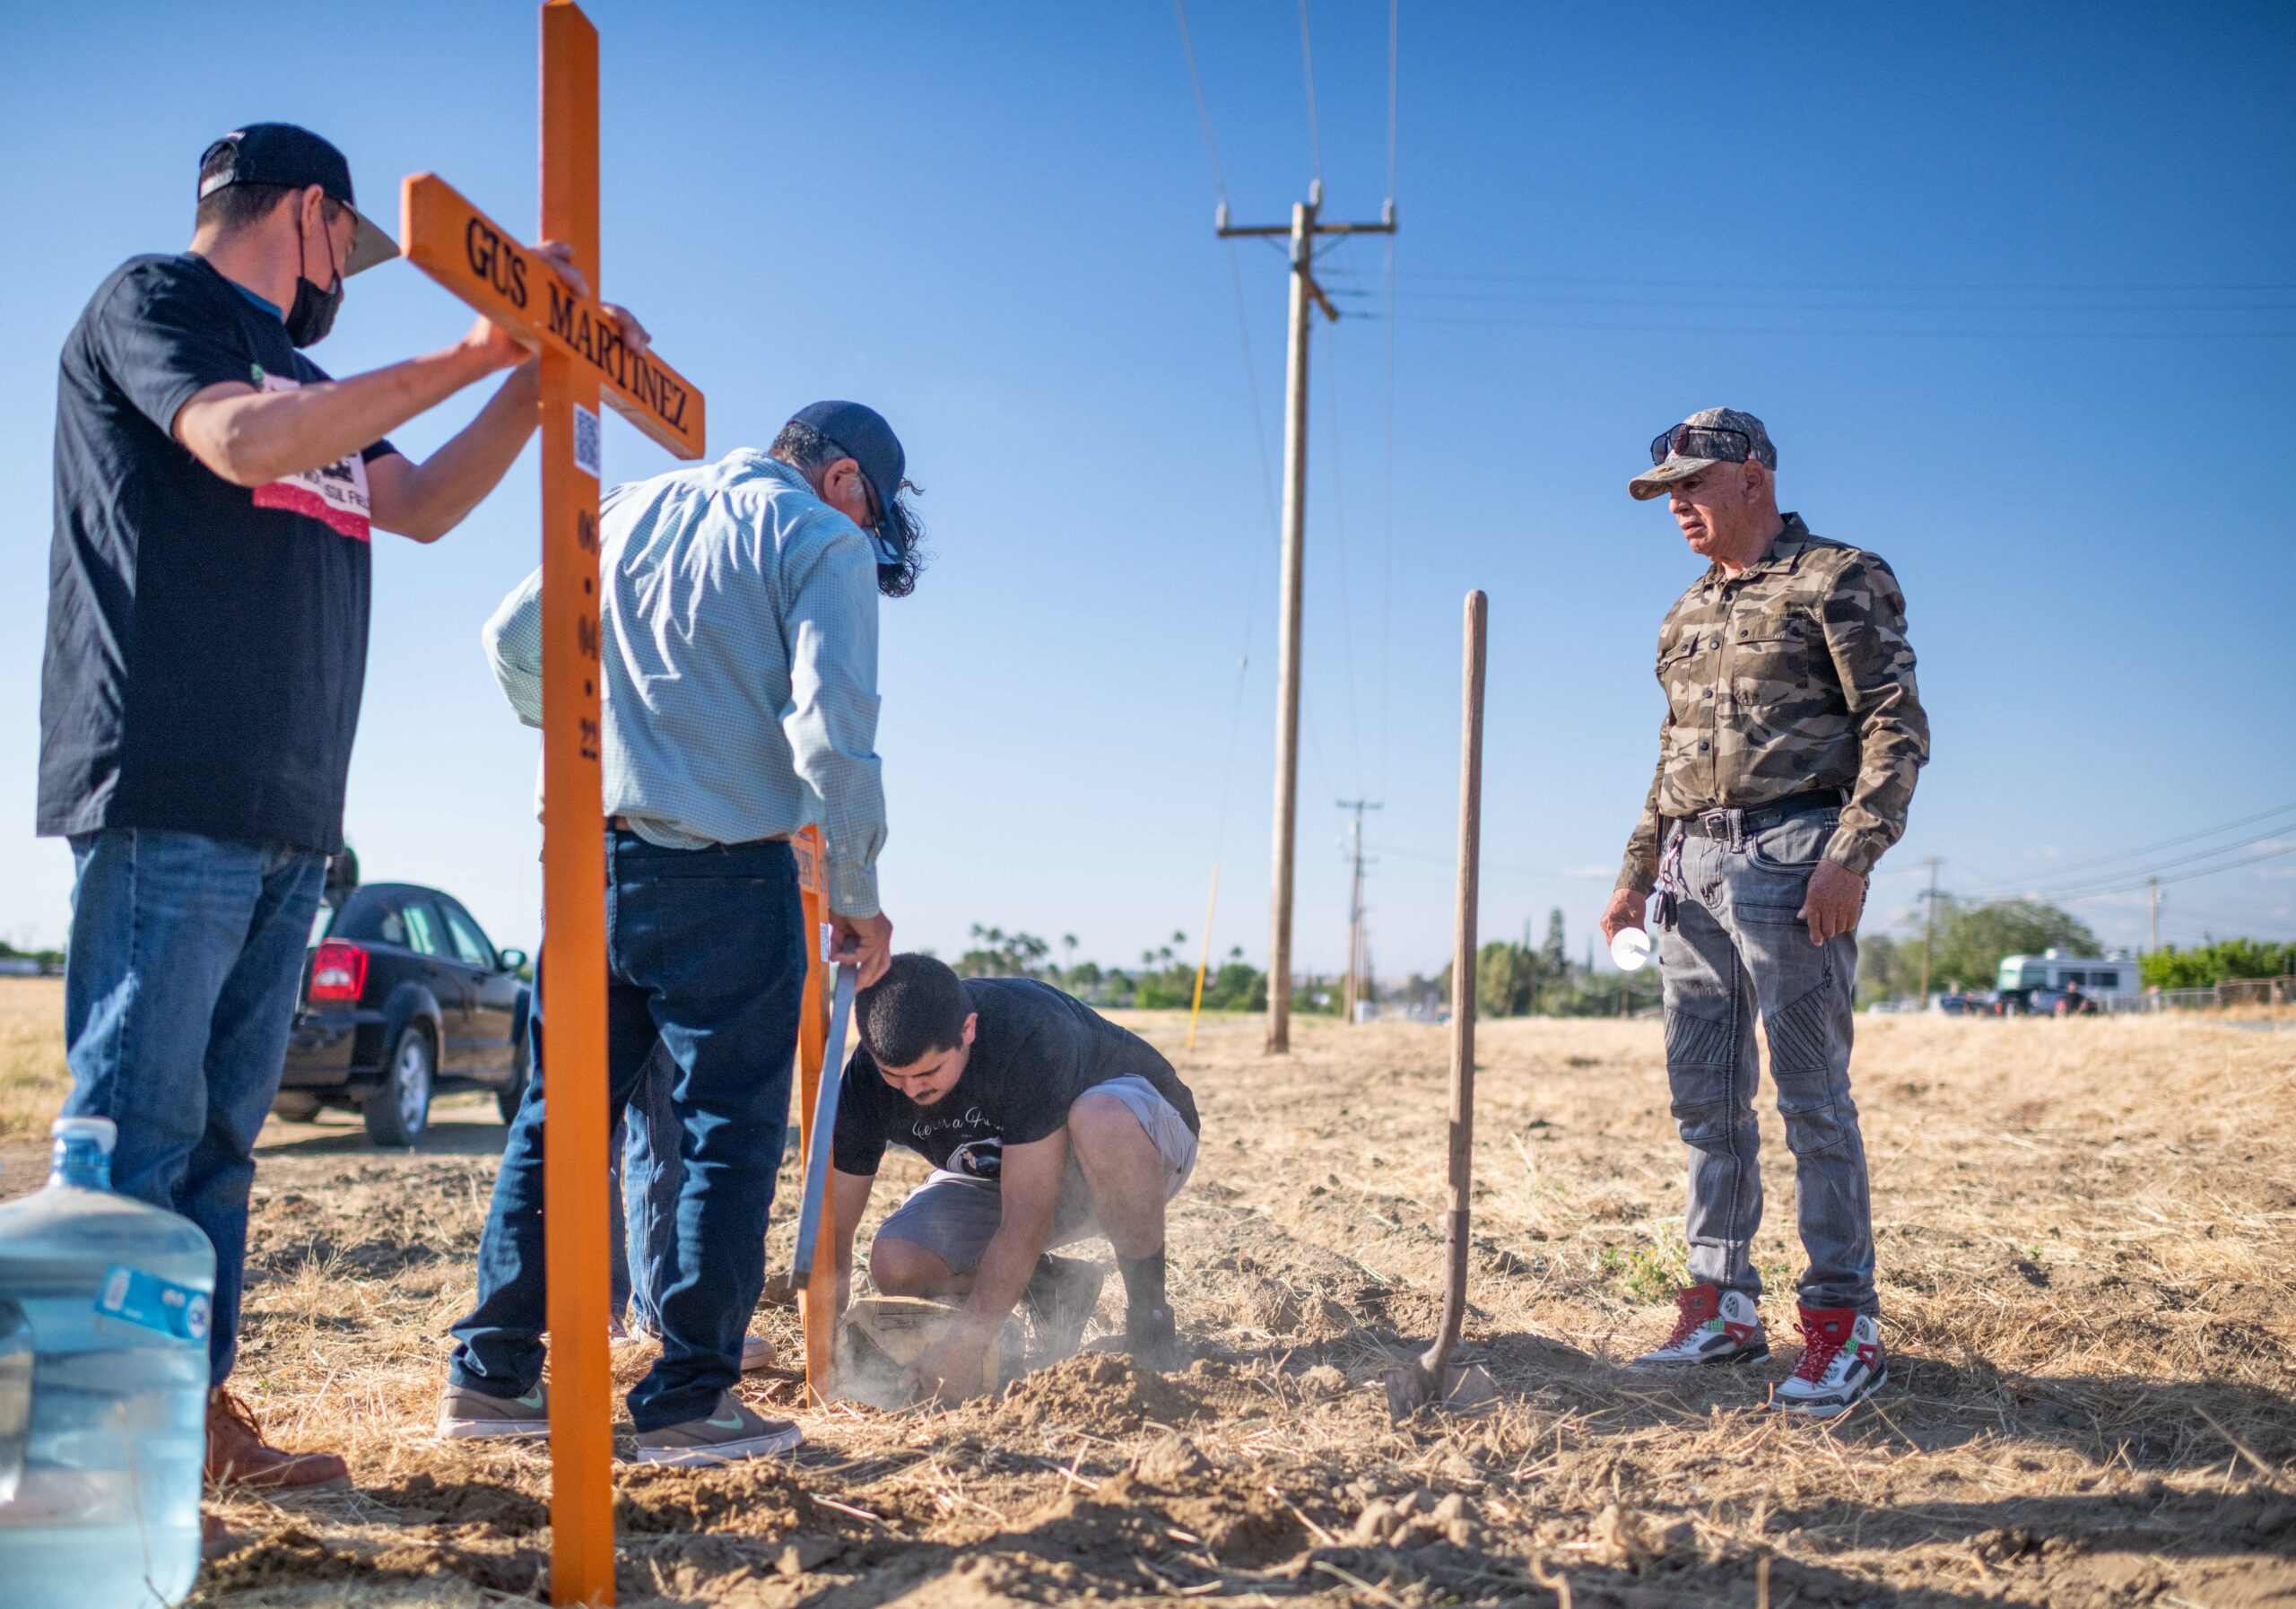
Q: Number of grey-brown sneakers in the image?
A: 2